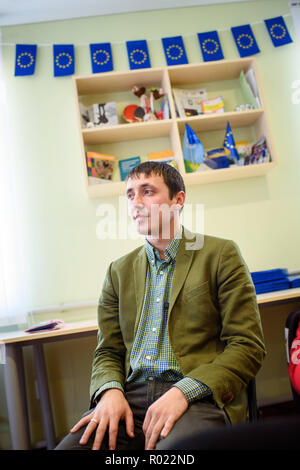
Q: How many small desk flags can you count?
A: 2